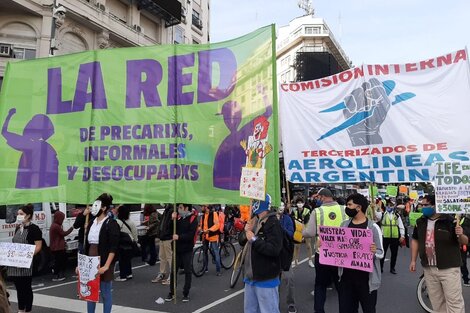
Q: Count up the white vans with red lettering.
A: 1